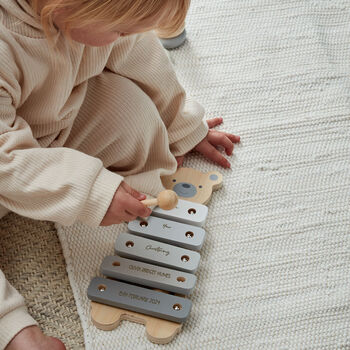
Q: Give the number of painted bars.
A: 5